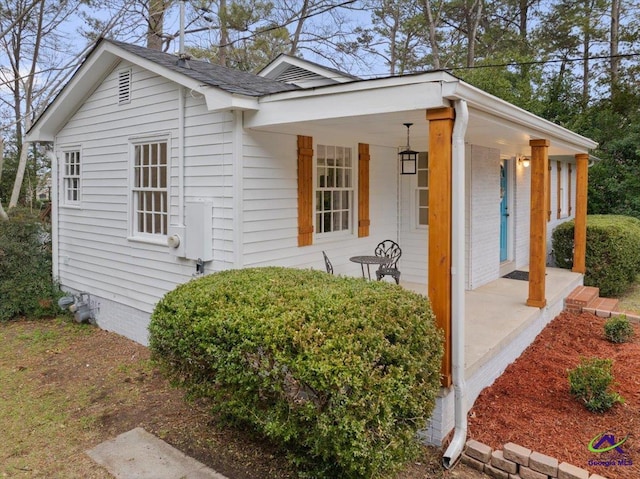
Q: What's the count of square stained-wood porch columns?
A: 3